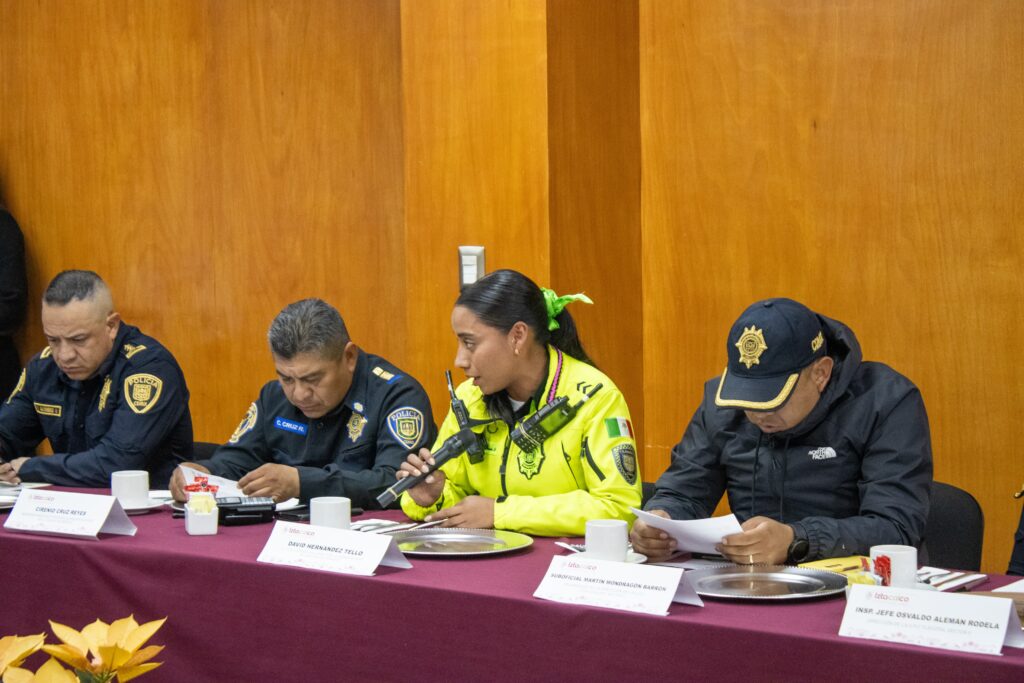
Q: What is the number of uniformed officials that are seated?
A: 4